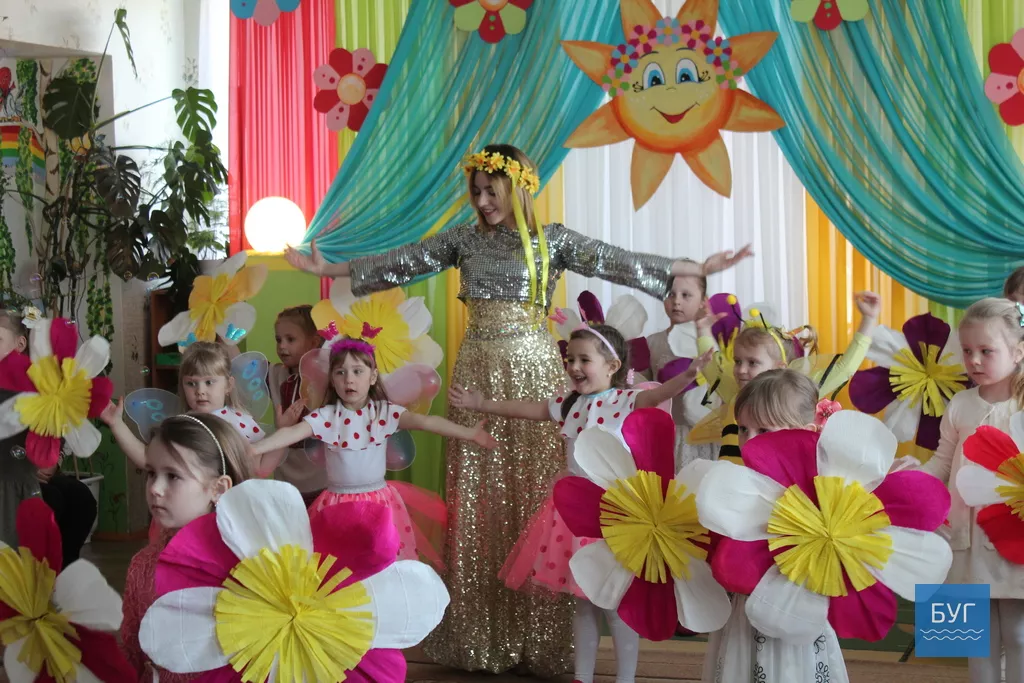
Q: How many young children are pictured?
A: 11